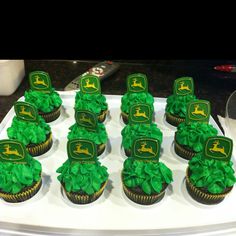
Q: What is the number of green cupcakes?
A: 12